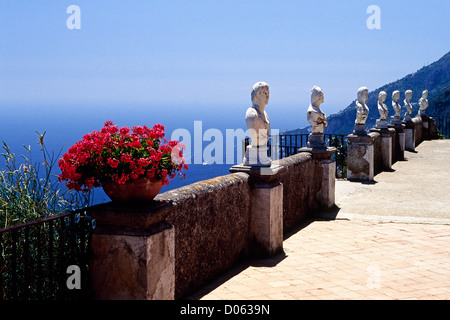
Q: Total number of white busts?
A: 7